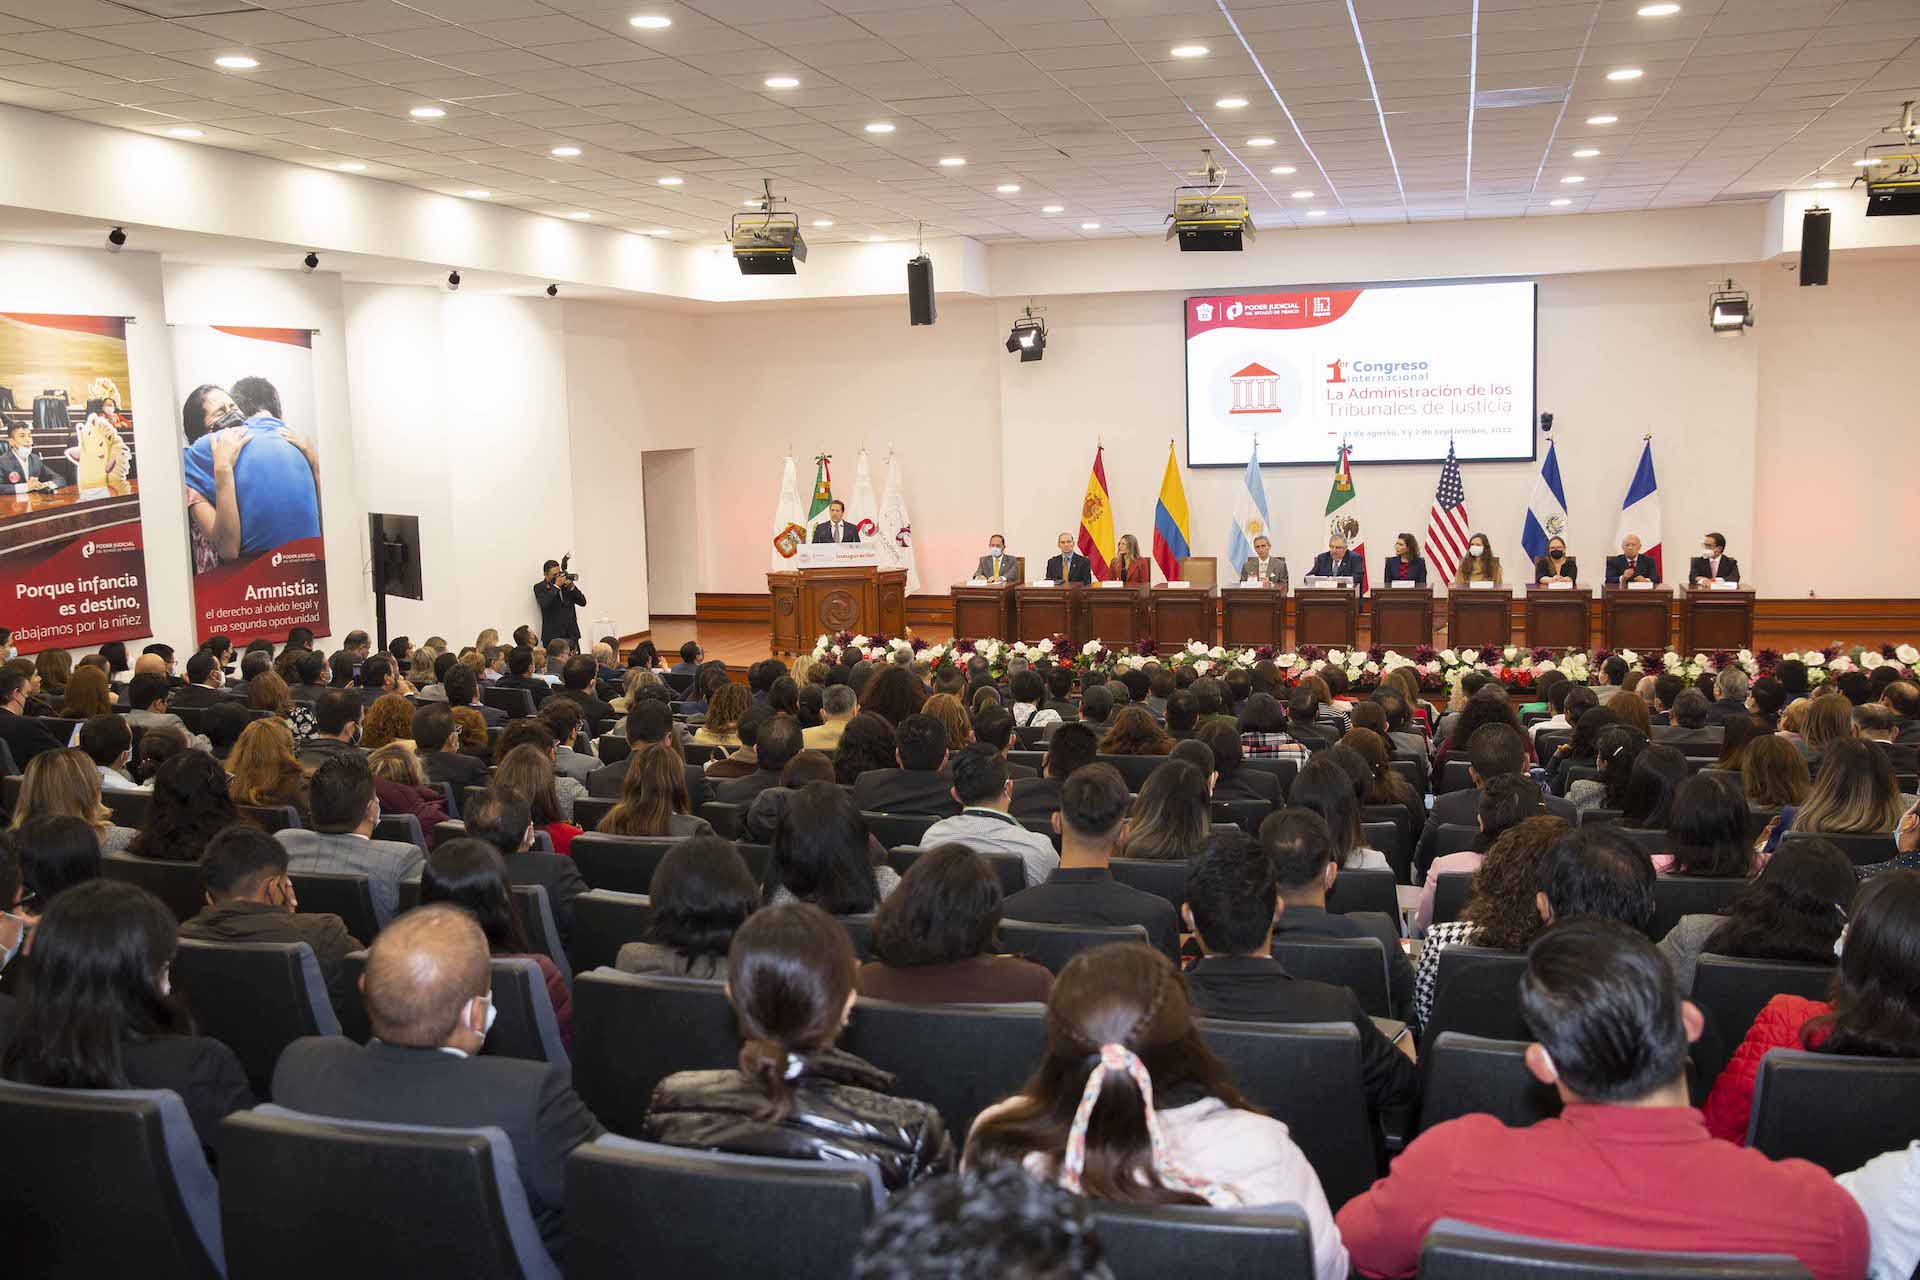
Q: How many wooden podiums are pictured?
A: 12